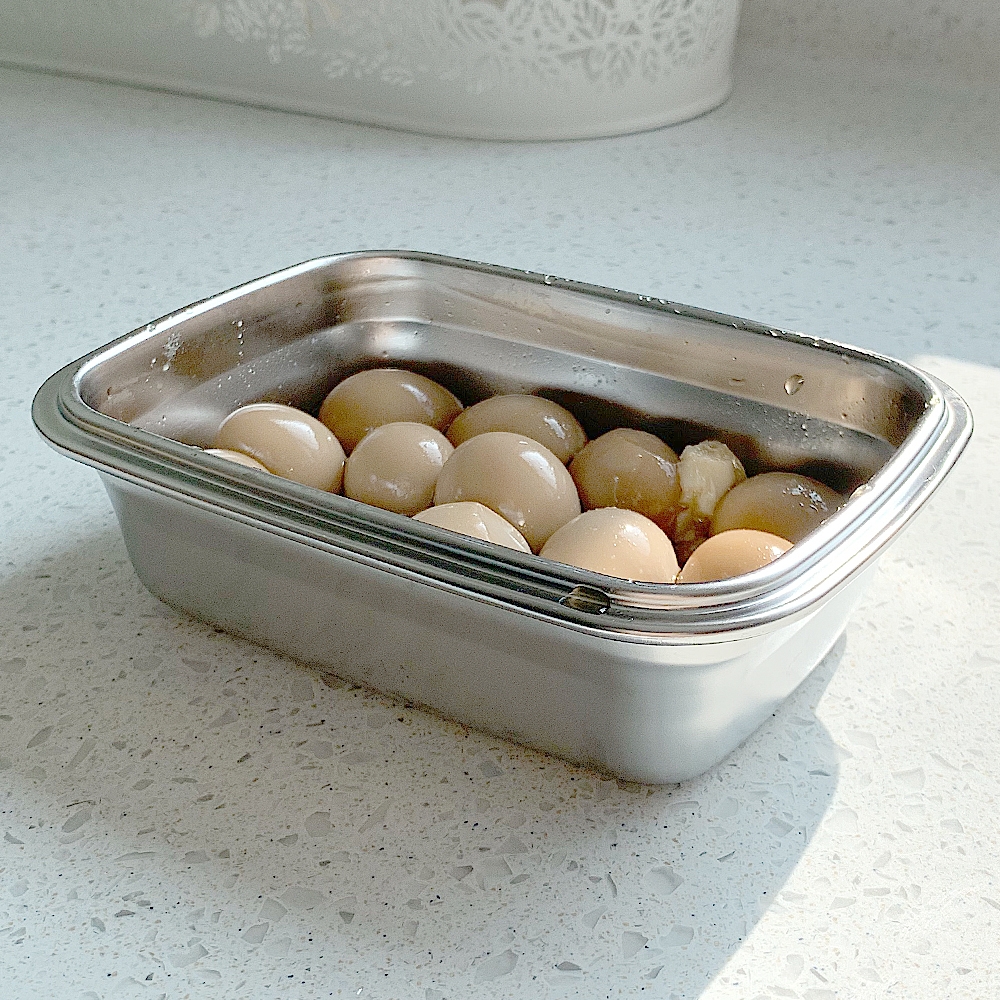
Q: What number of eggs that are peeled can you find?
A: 11